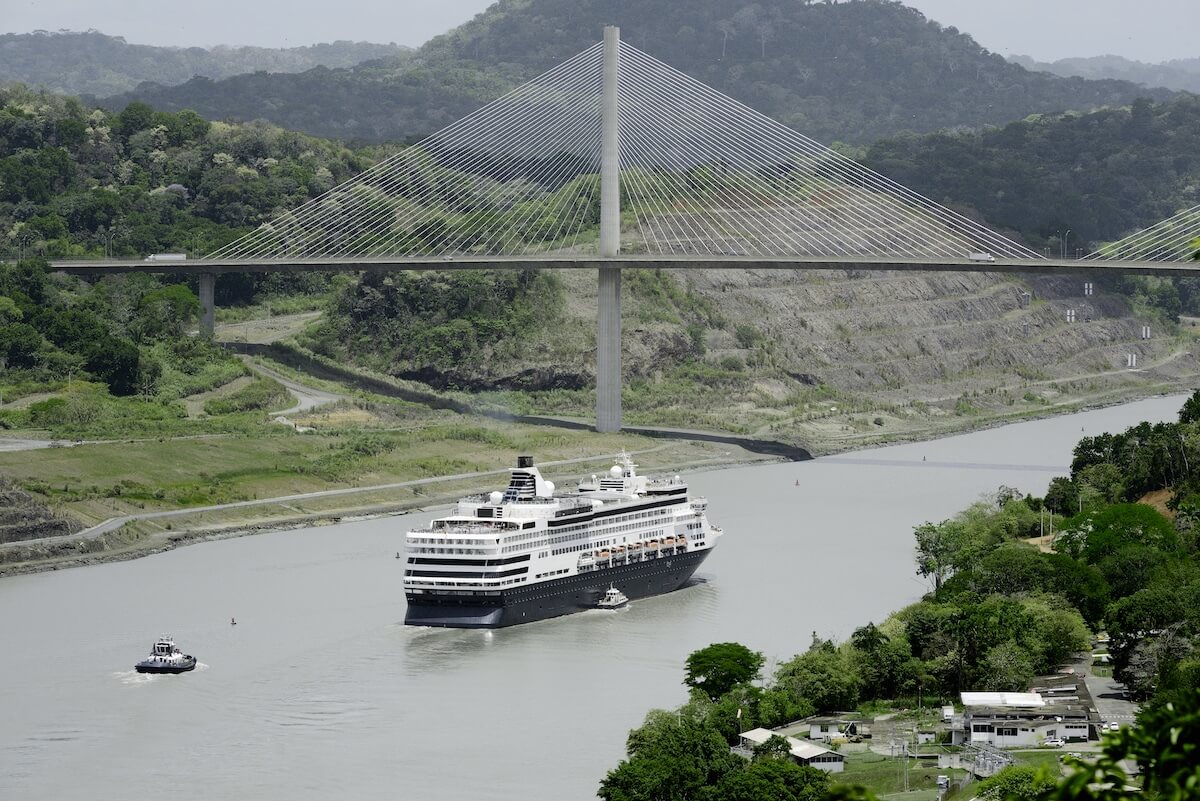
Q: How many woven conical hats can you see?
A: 0